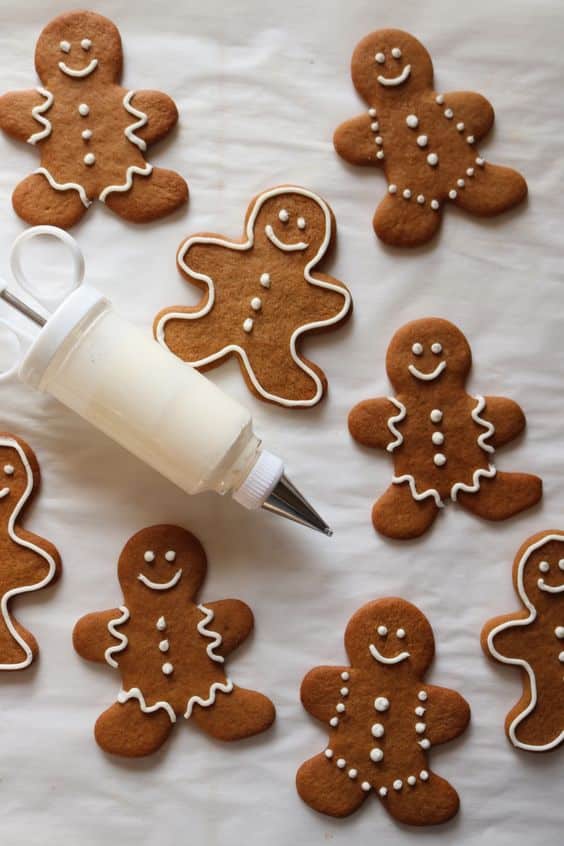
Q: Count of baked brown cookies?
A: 8